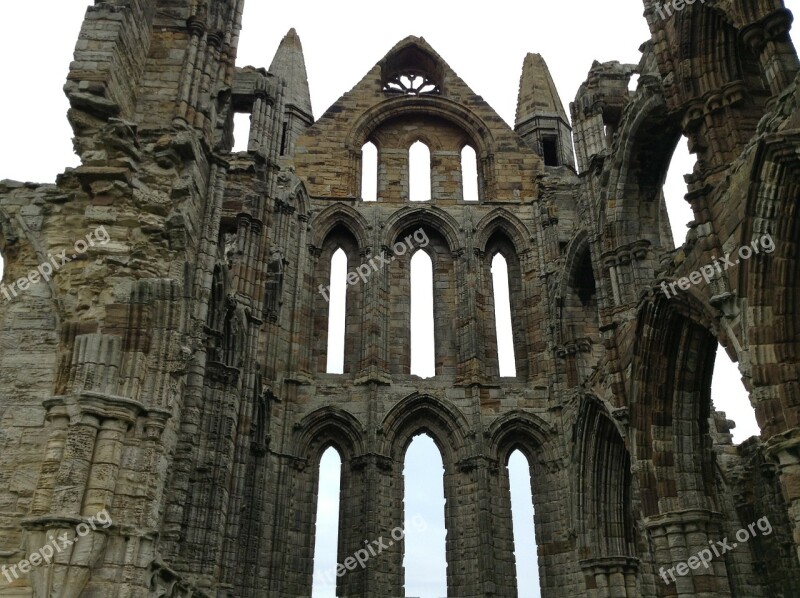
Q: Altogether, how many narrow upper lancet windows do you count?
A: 3